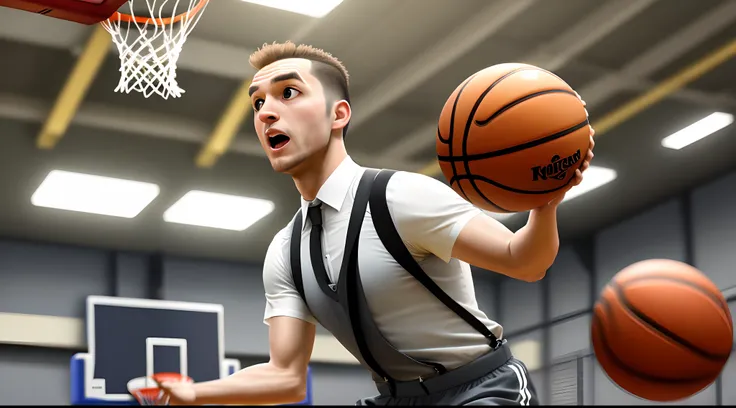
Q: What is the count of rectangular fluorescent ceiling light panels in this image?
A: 5